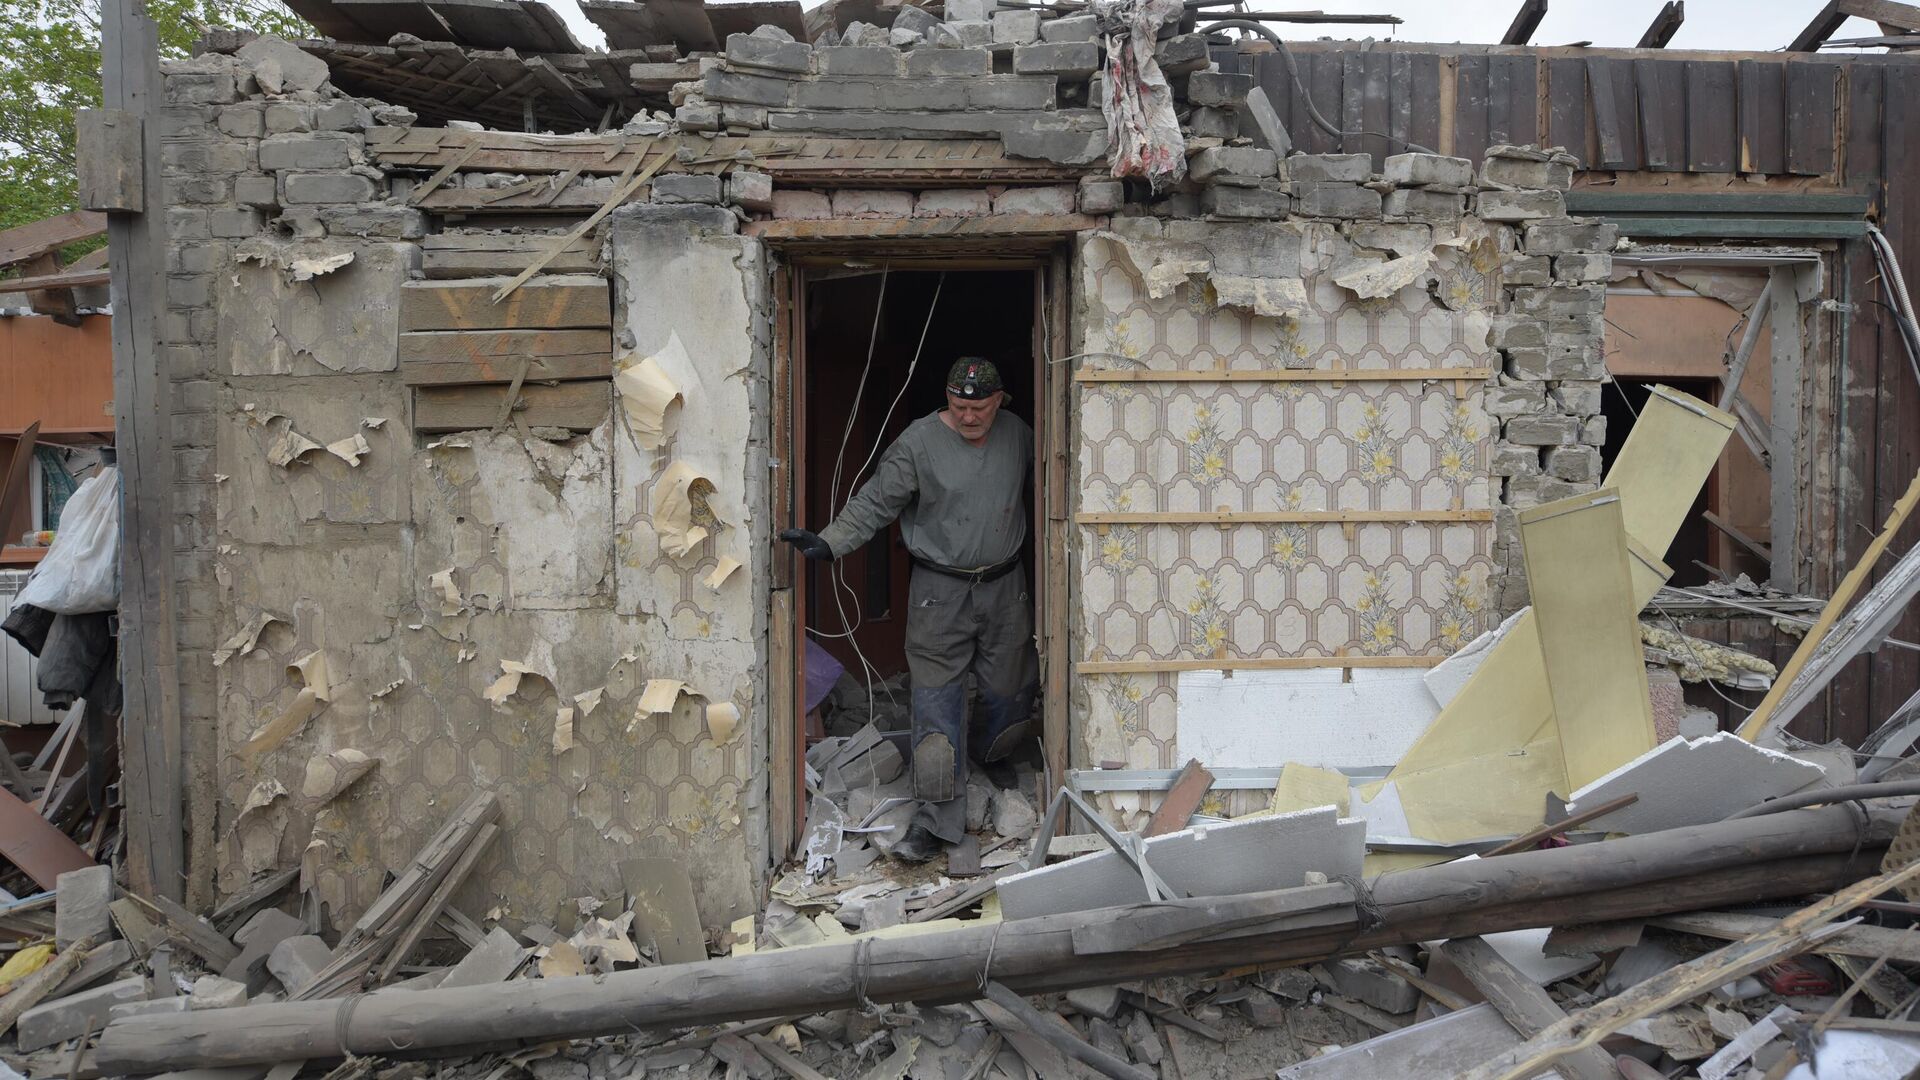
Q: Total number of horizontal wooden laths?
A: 3